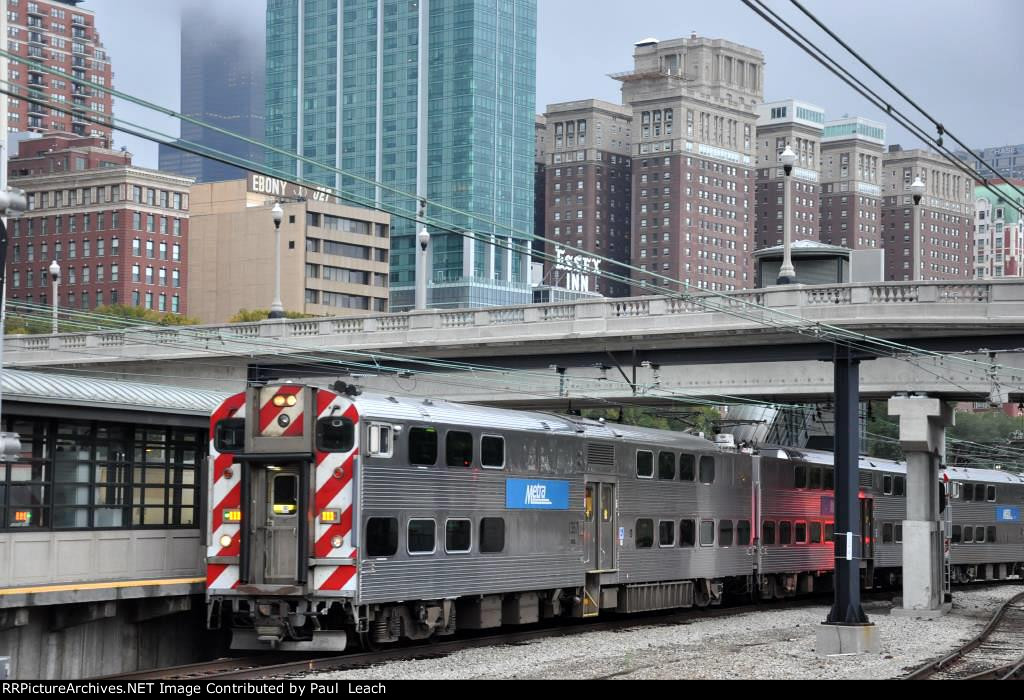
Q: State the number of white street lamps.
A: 5